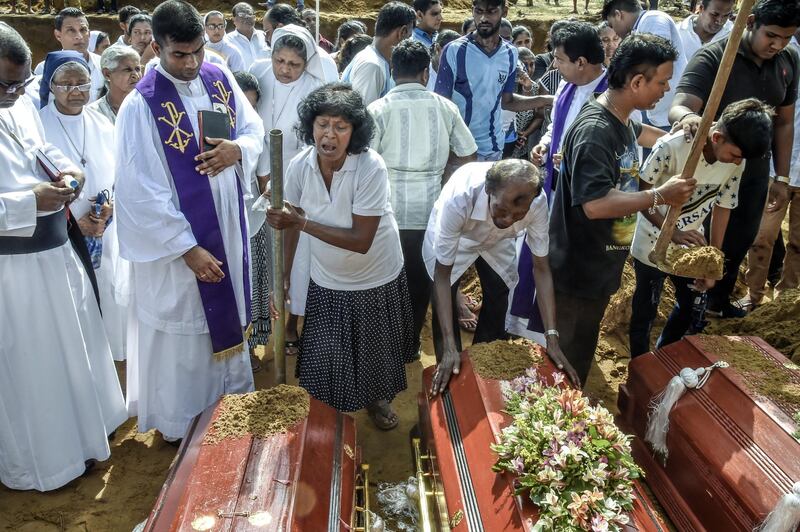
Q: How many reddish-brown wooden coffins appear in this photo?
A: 3